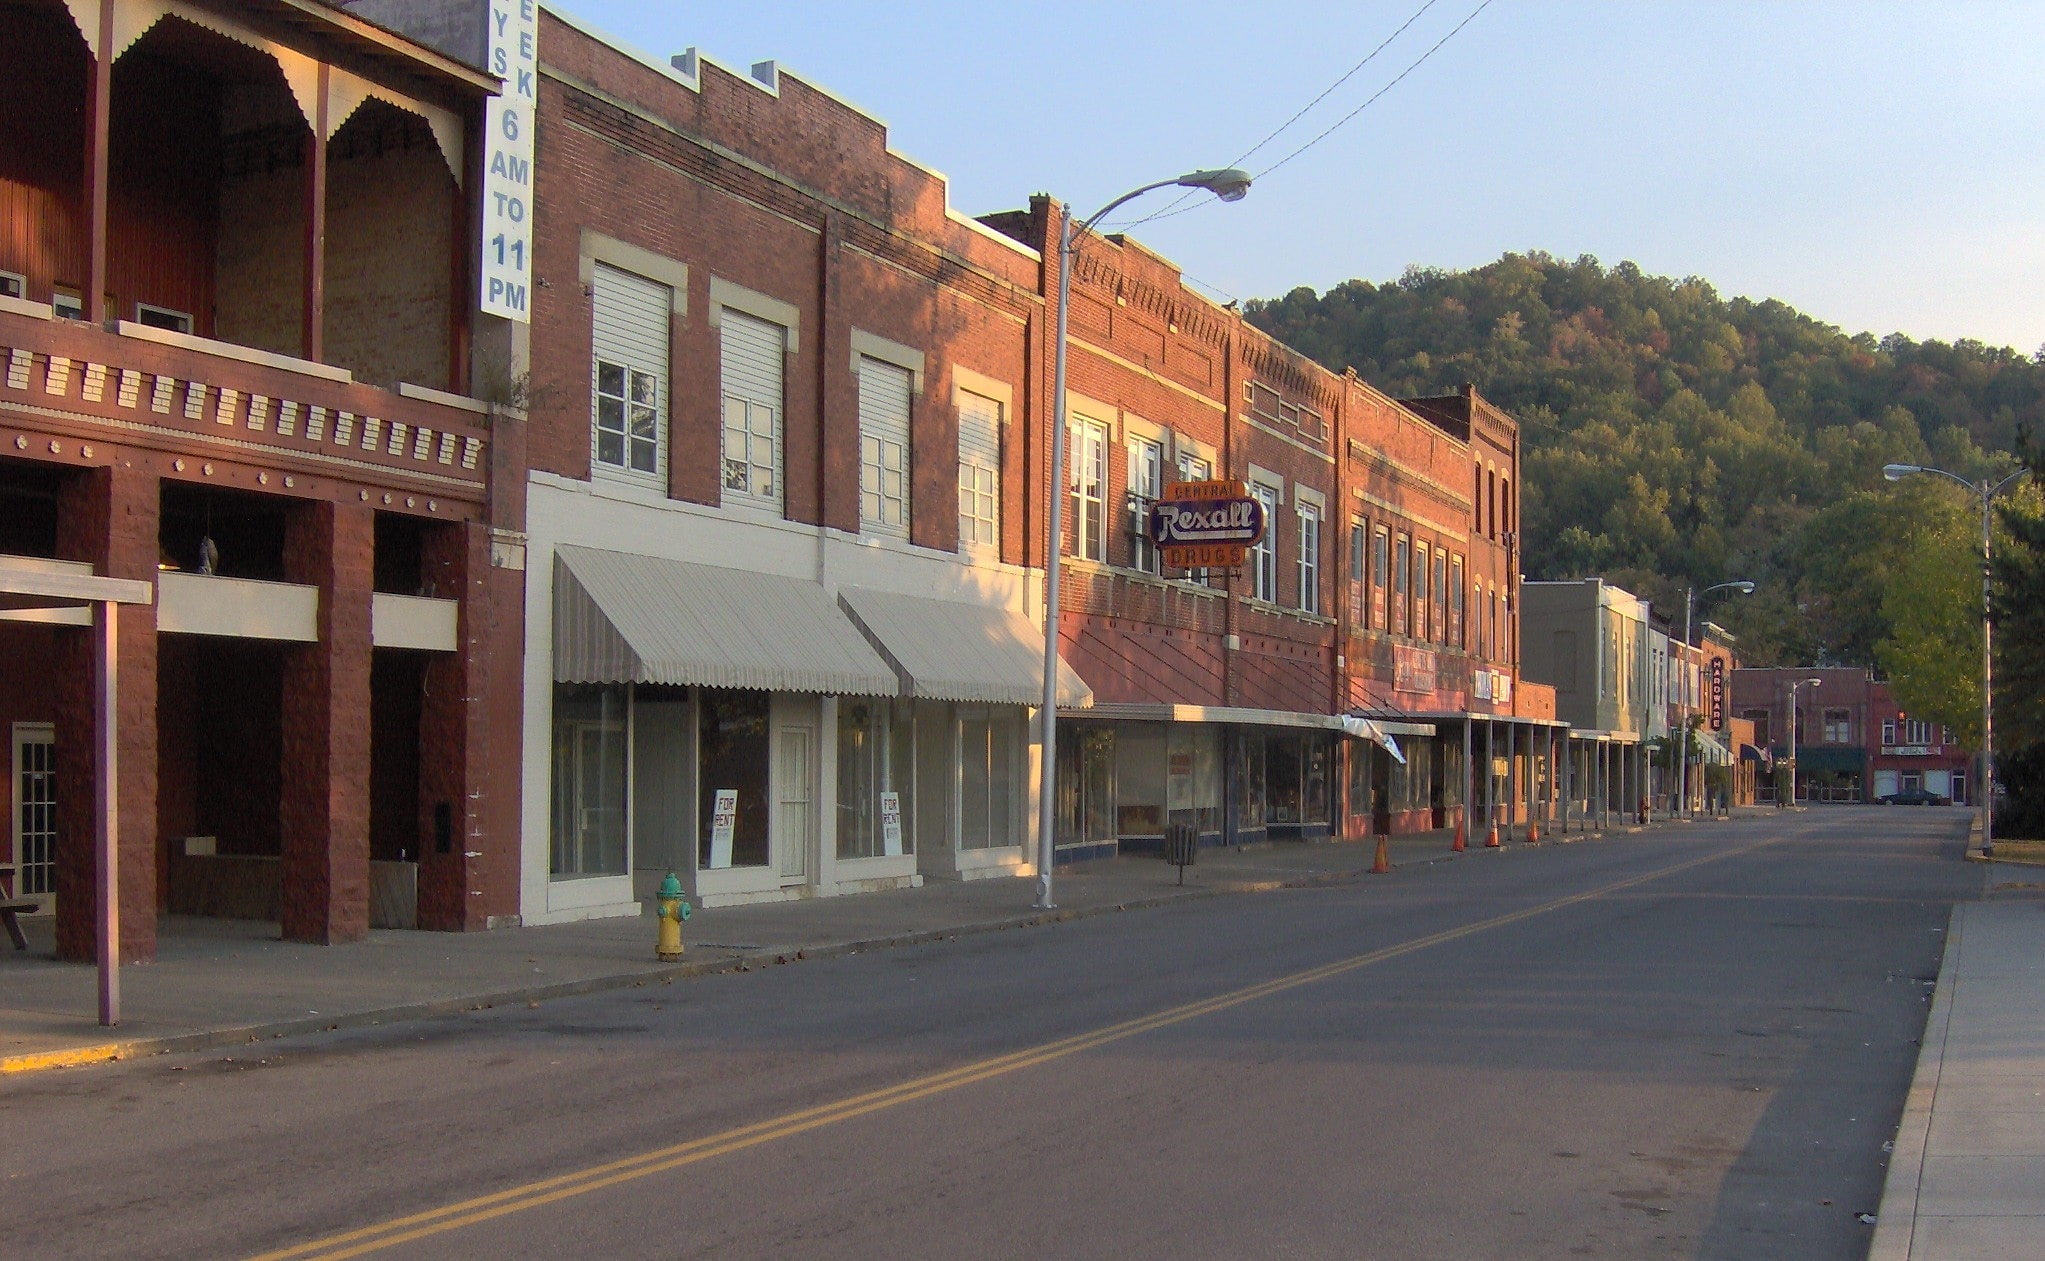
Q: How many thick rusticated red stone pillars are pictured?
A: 3